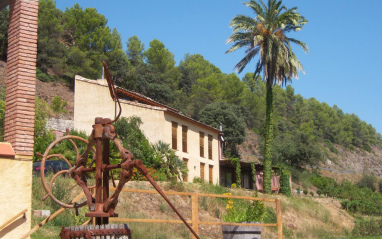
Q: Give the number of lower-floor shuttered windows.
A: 3